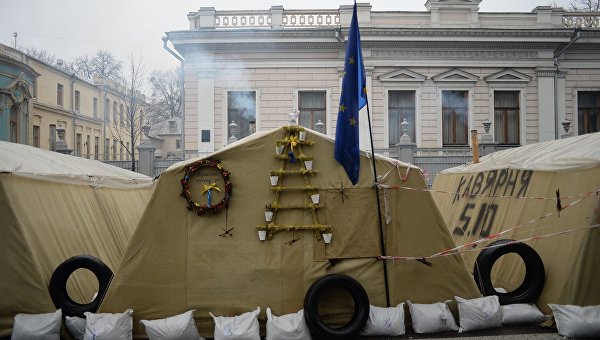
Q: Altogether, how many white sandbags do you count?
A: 11